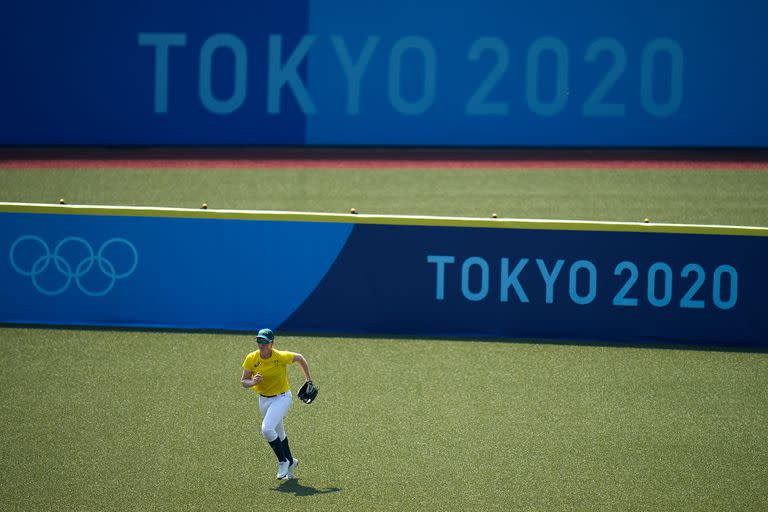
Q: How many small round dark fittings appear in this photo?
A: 5